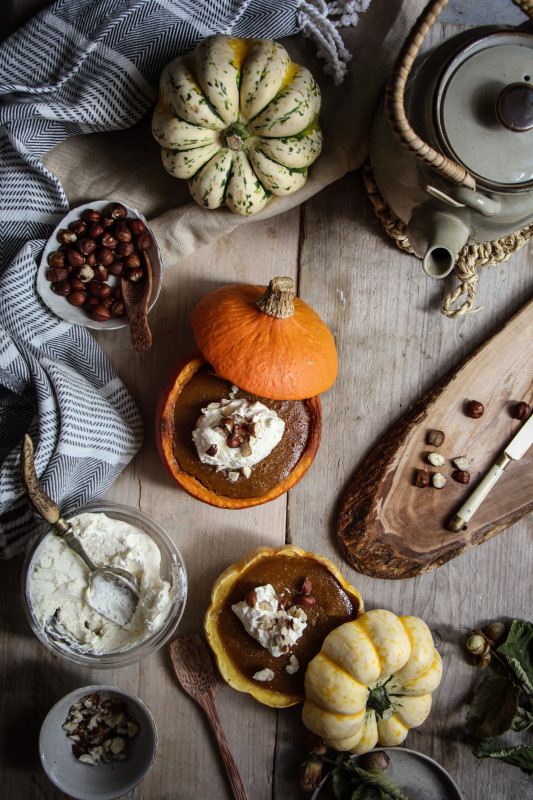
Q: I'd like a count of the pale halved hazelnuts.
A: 3